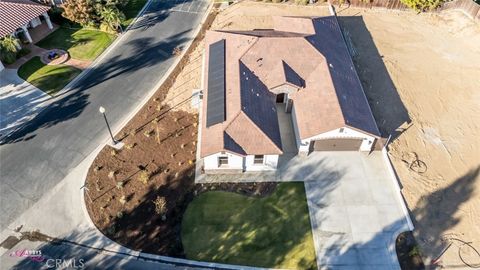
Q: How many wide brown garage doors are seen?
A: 1